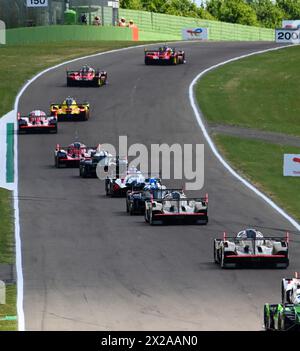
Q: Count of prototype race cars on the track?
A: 12